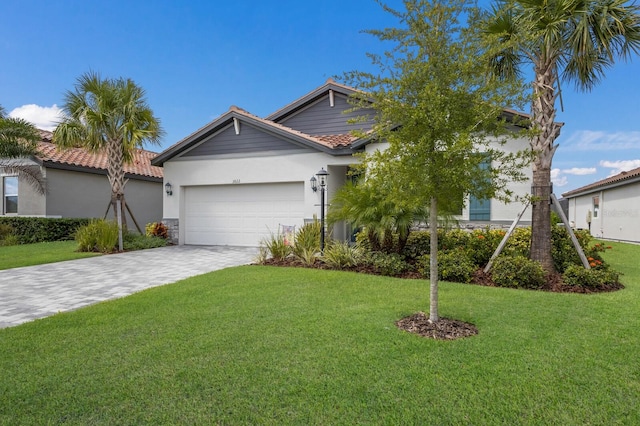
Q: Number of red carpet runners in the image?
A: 0